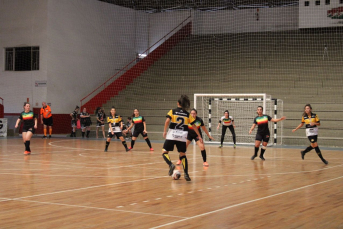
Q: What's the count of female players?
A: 8